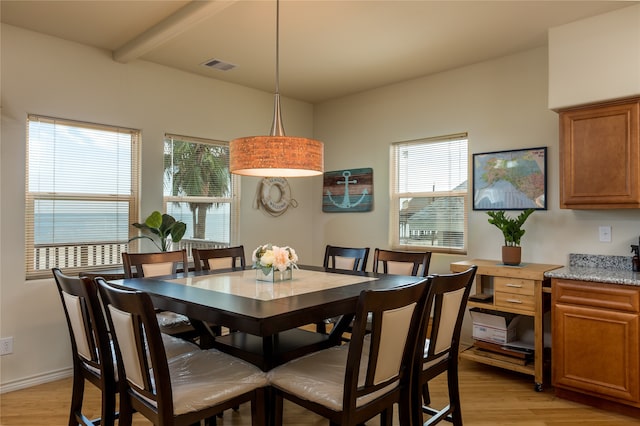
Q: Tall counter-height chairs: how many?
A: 8